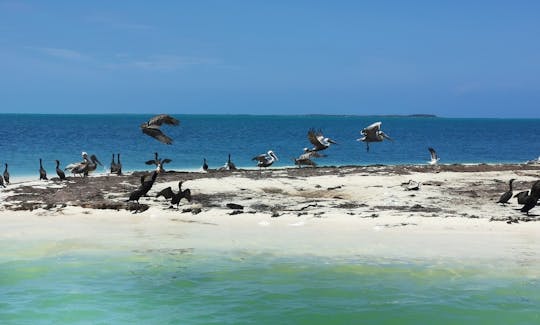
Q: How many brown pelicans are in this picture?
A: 7